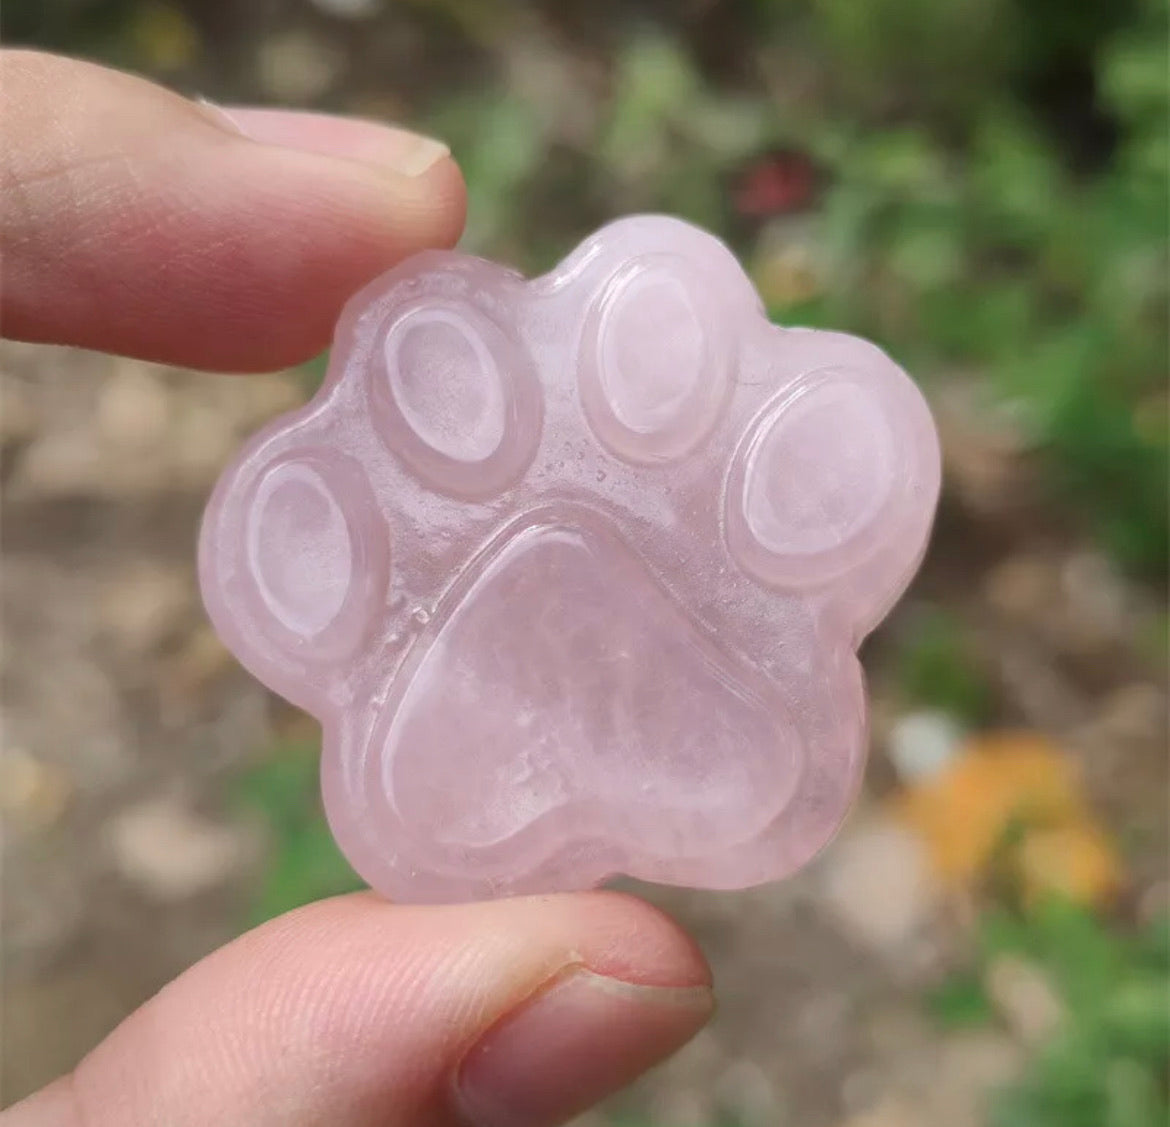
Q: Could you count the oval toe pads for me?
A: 4